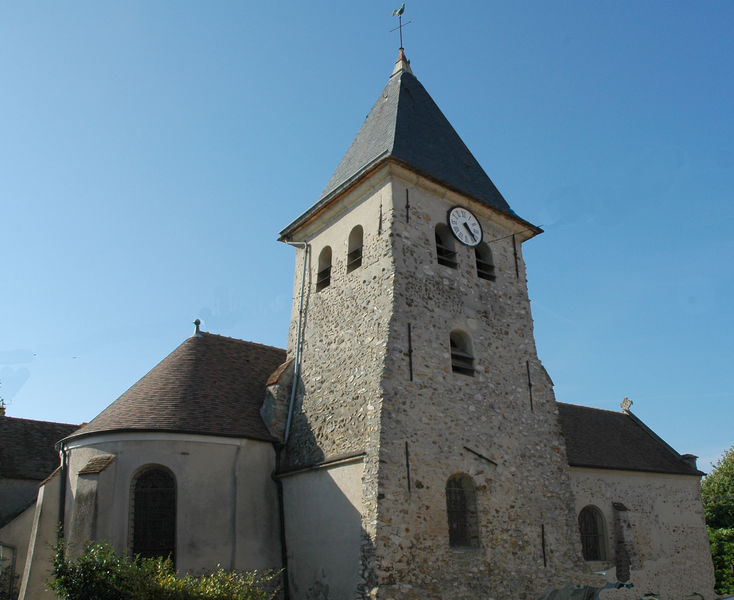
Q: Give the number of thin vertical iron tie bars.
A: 7